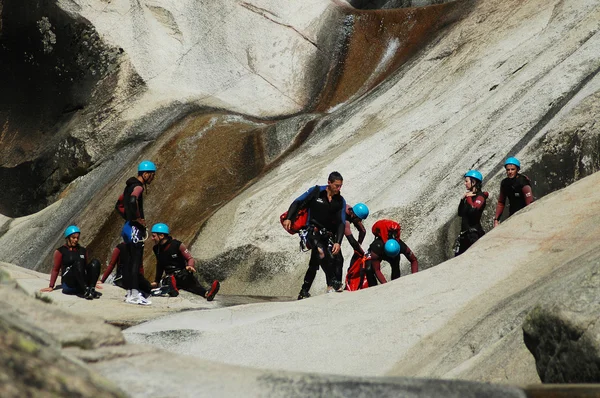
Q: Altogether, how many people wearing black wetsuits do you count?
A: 9